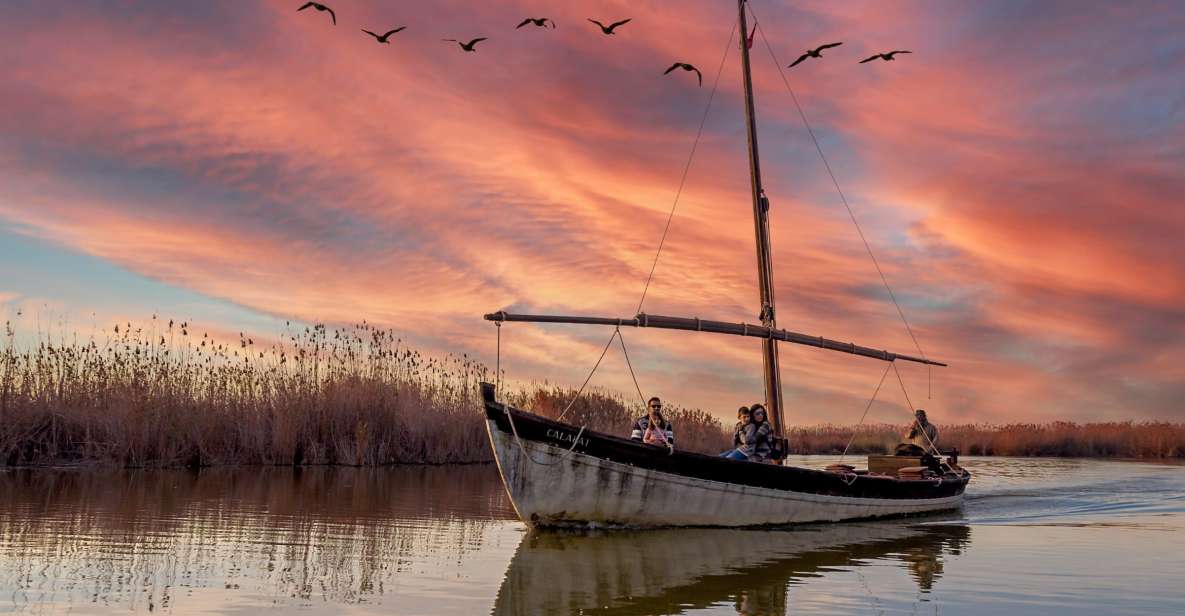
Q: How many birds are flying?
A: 8